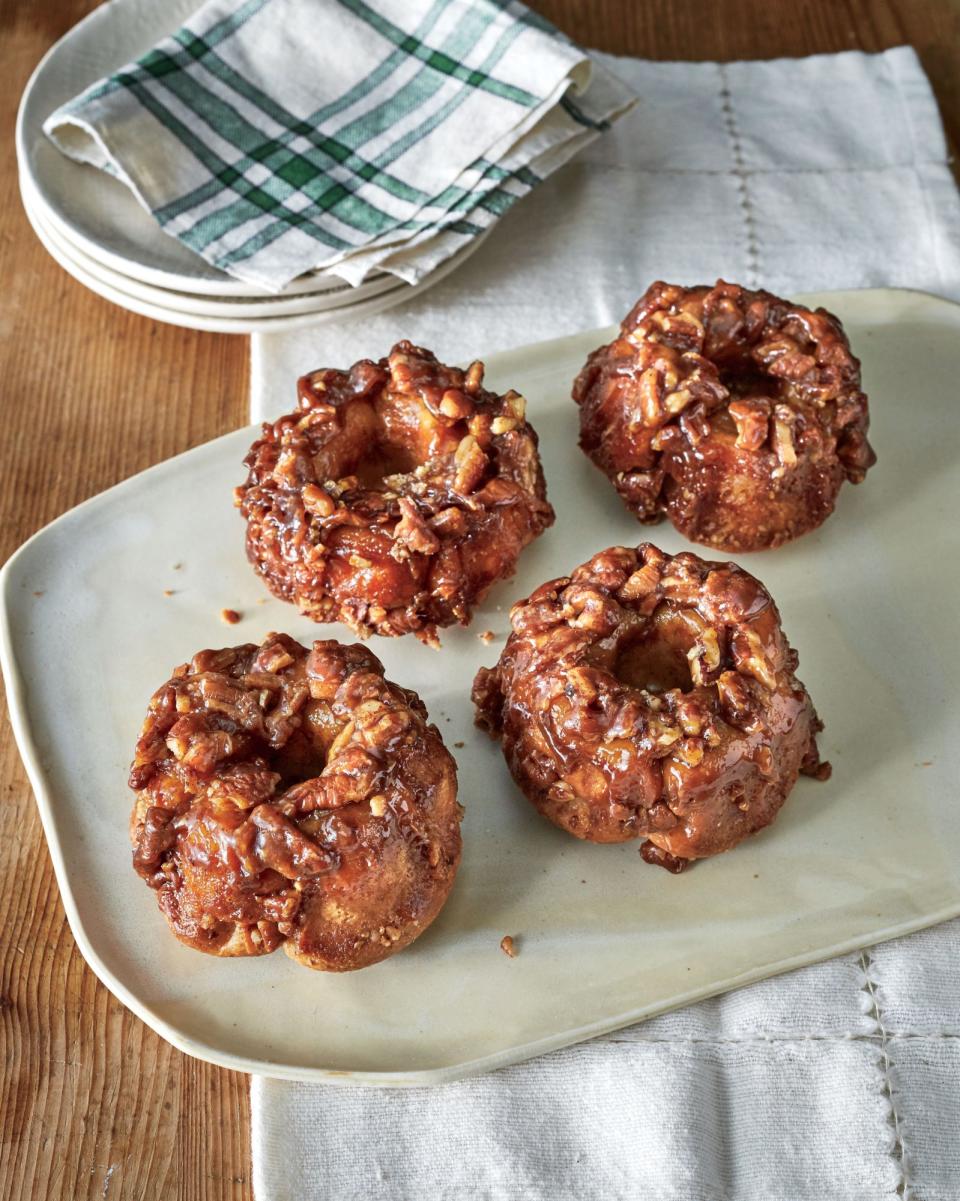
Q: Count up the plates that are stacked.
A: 3